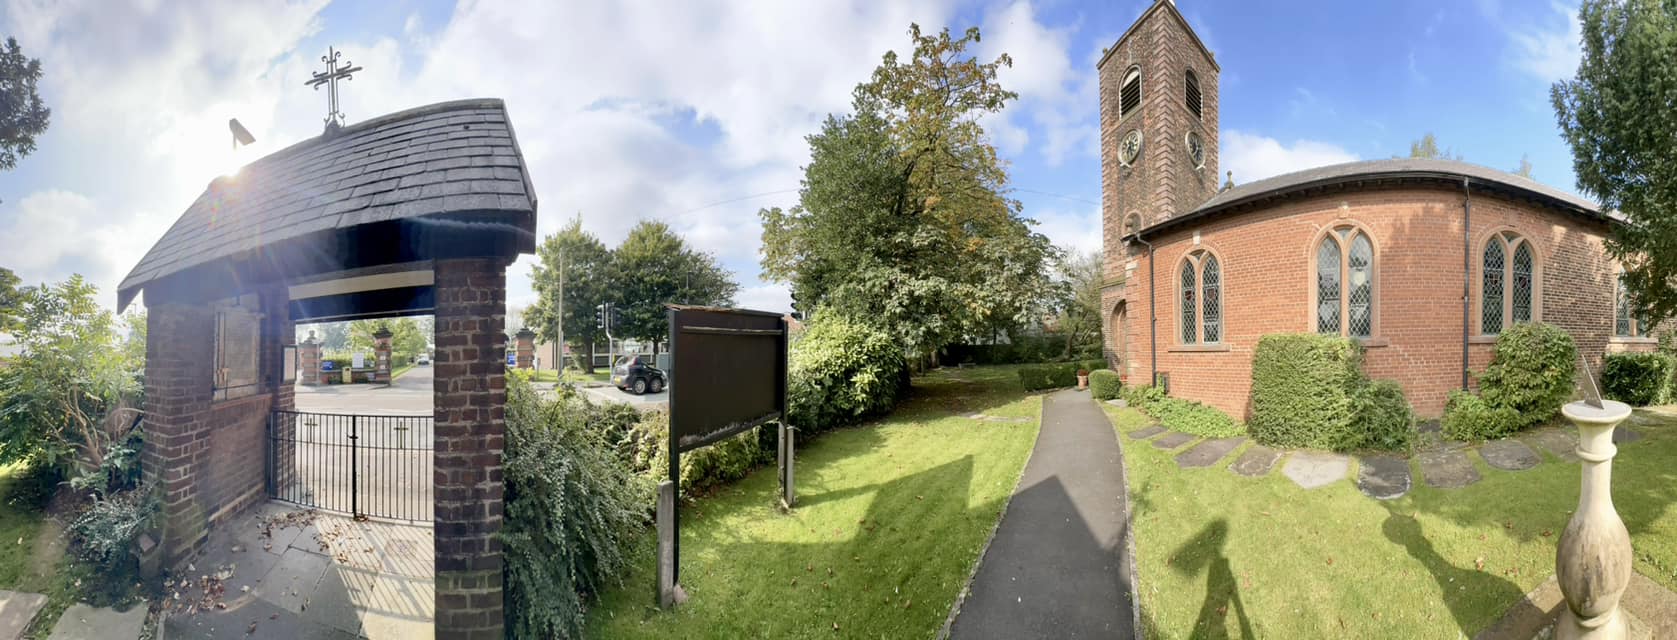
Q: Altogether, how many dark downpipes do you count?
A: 2